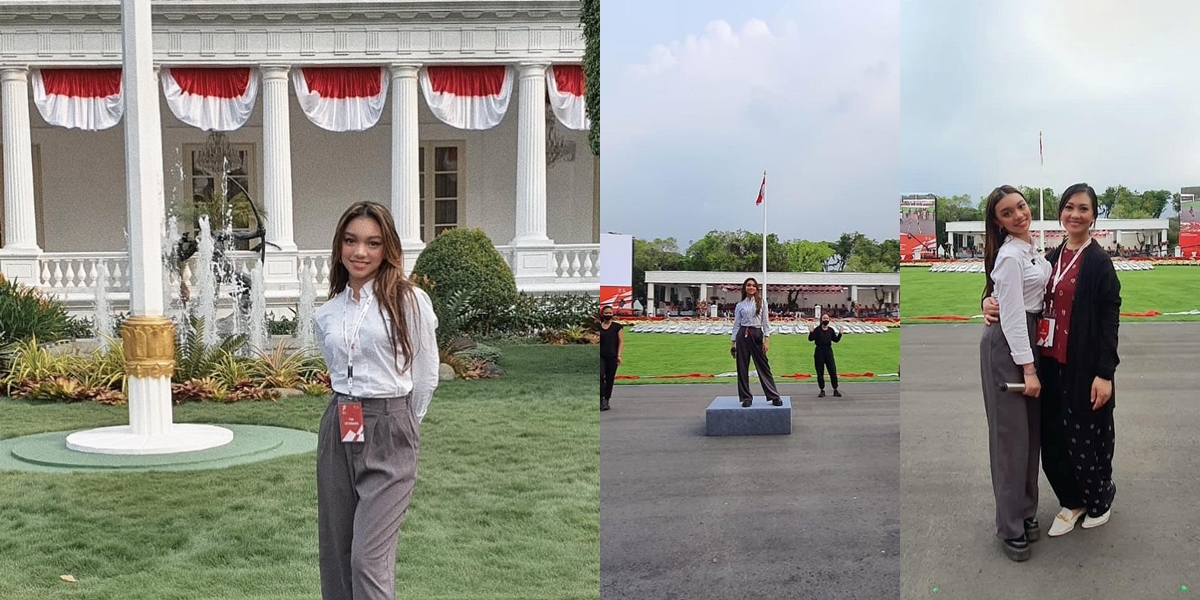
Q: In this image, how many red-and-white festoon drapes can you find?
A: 5